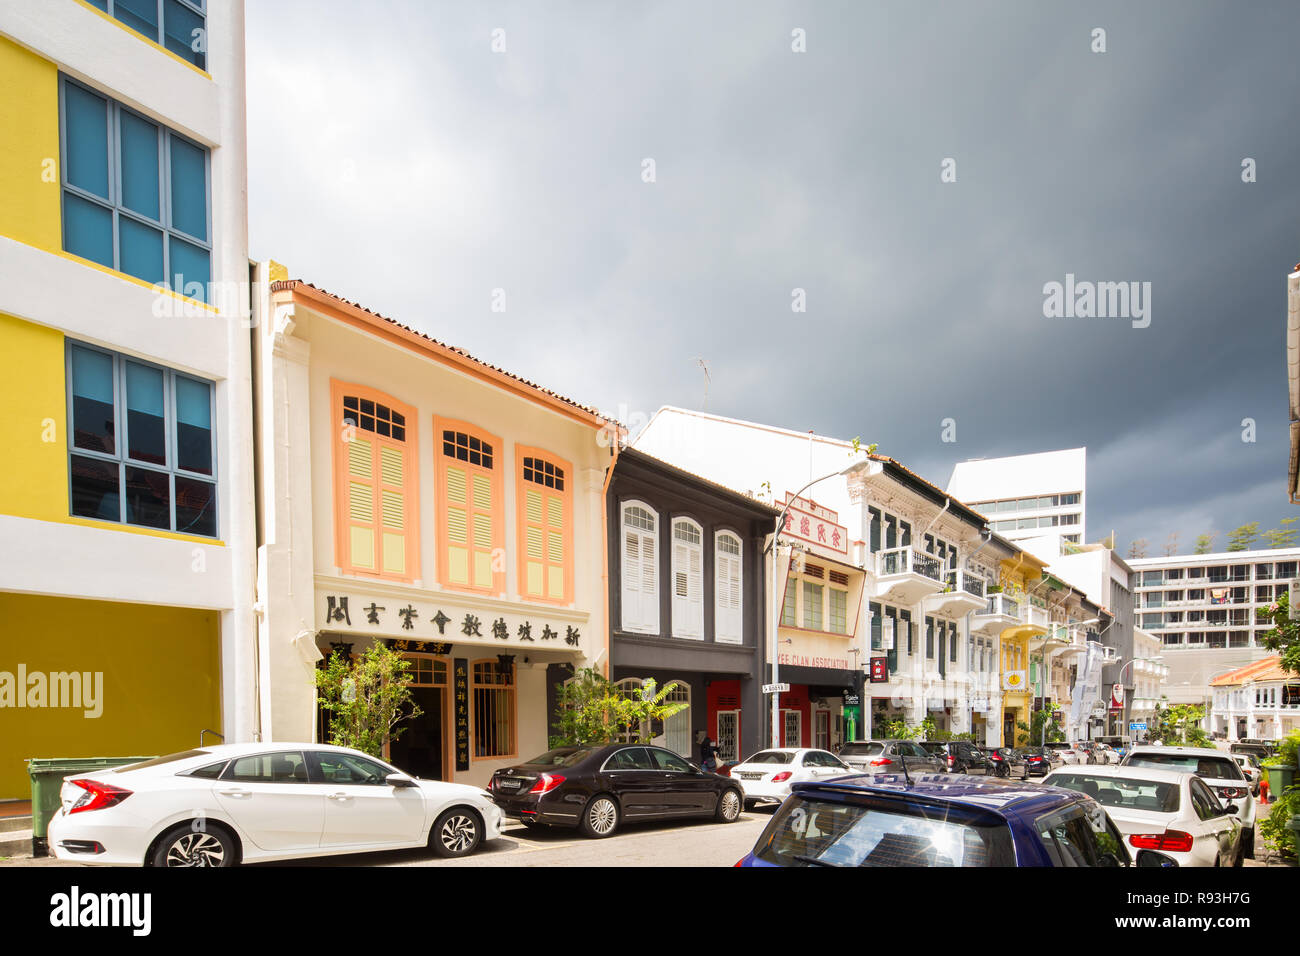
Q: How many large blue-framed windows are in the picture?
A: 3